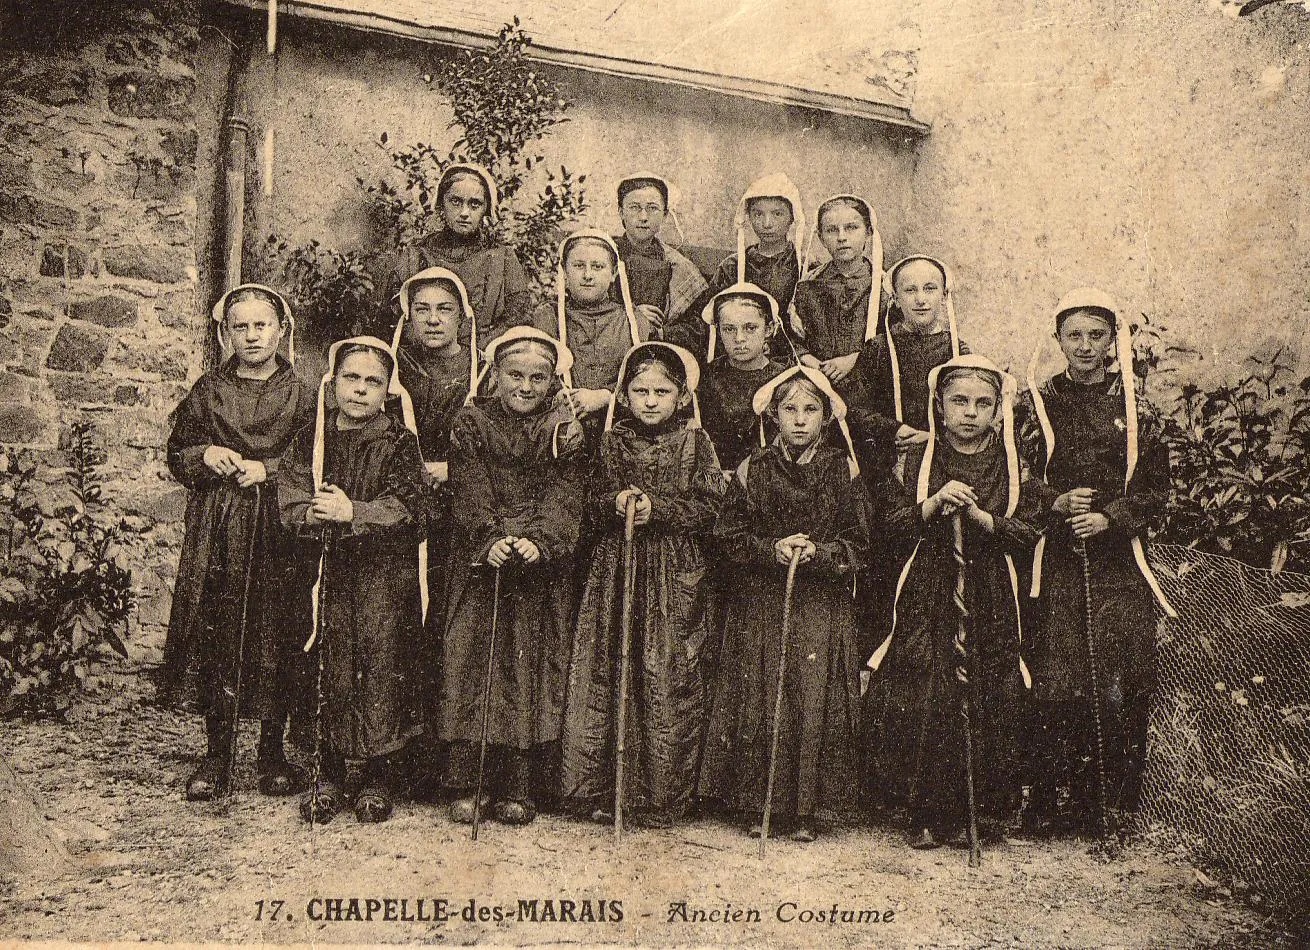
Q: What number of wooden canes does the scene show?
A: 7